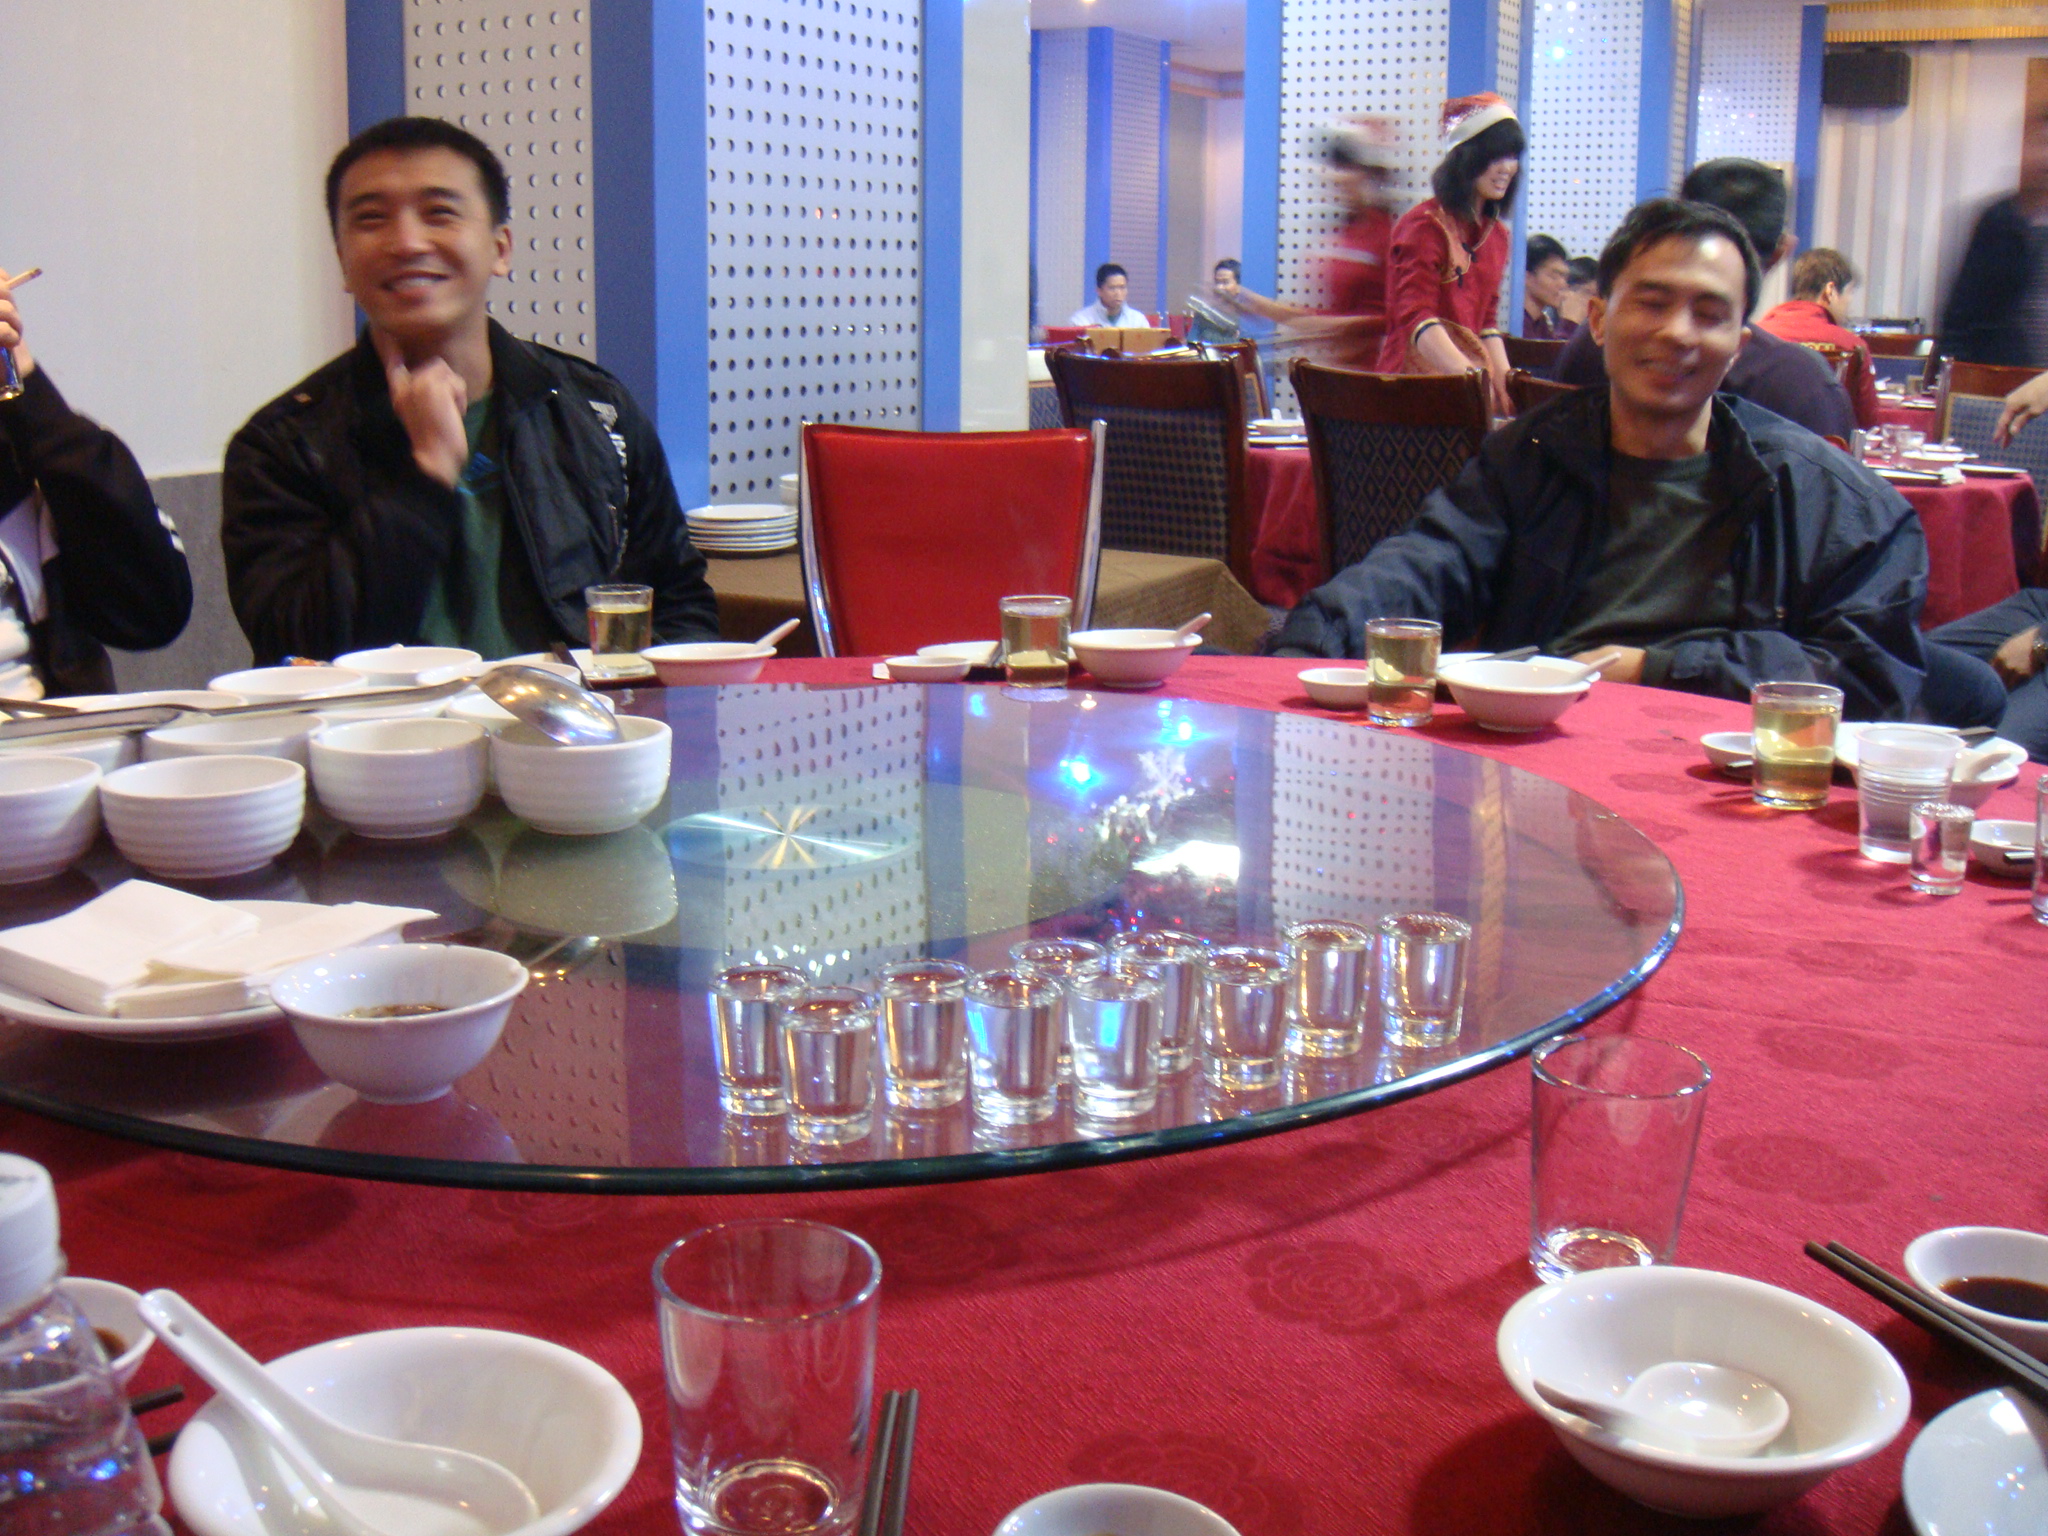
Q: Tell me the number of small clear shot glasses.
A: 11